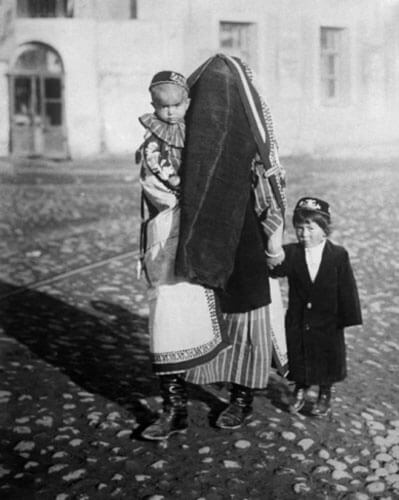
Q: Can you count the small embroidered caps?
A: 2